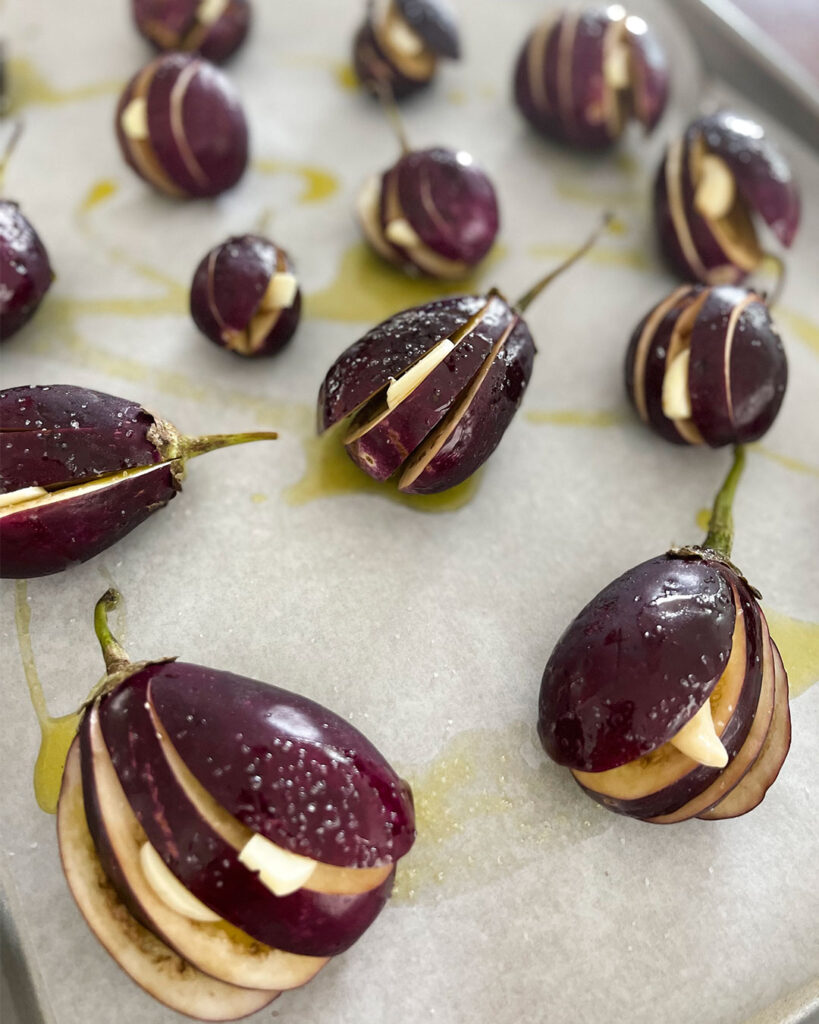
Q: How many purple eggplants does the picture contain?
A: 13